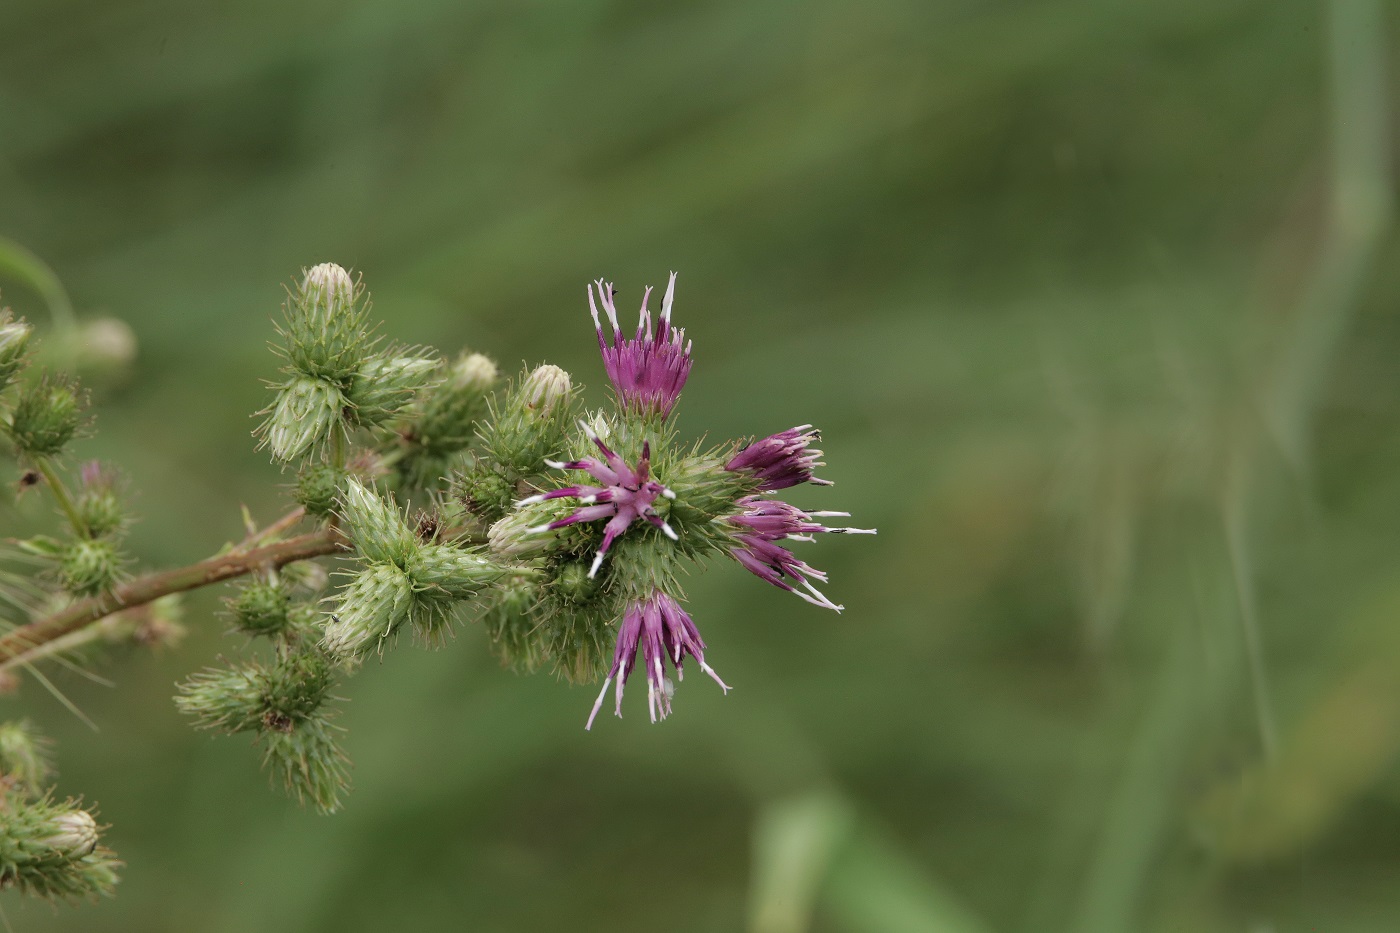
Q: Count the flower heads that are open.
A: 5